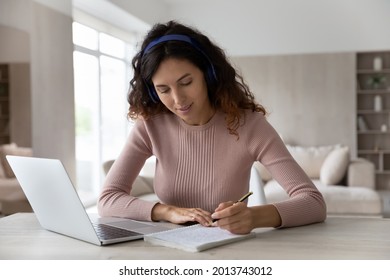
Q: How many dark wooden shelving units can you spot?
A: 2